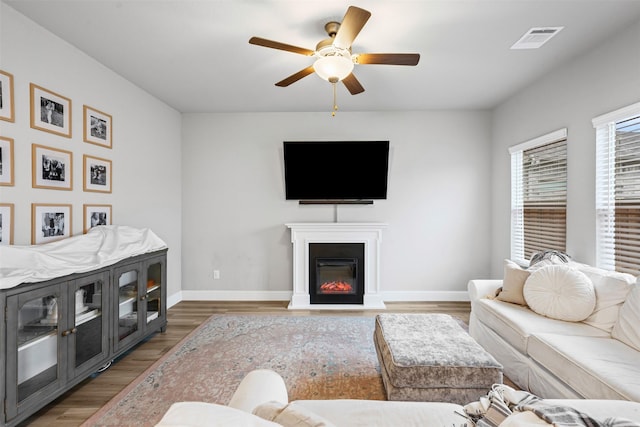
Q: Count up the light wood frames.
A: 9